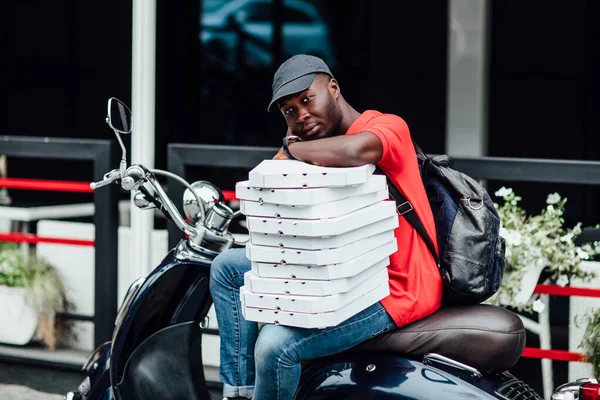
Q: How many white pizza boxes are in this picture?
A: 10